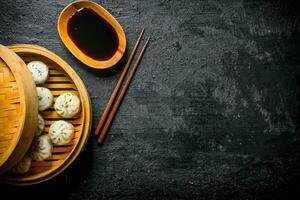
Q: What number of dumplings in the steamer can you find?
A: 7